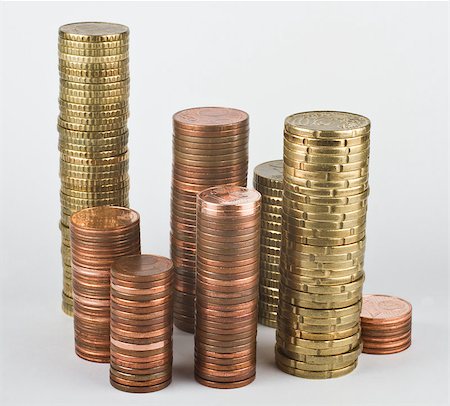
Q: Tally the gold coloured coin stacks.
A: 3